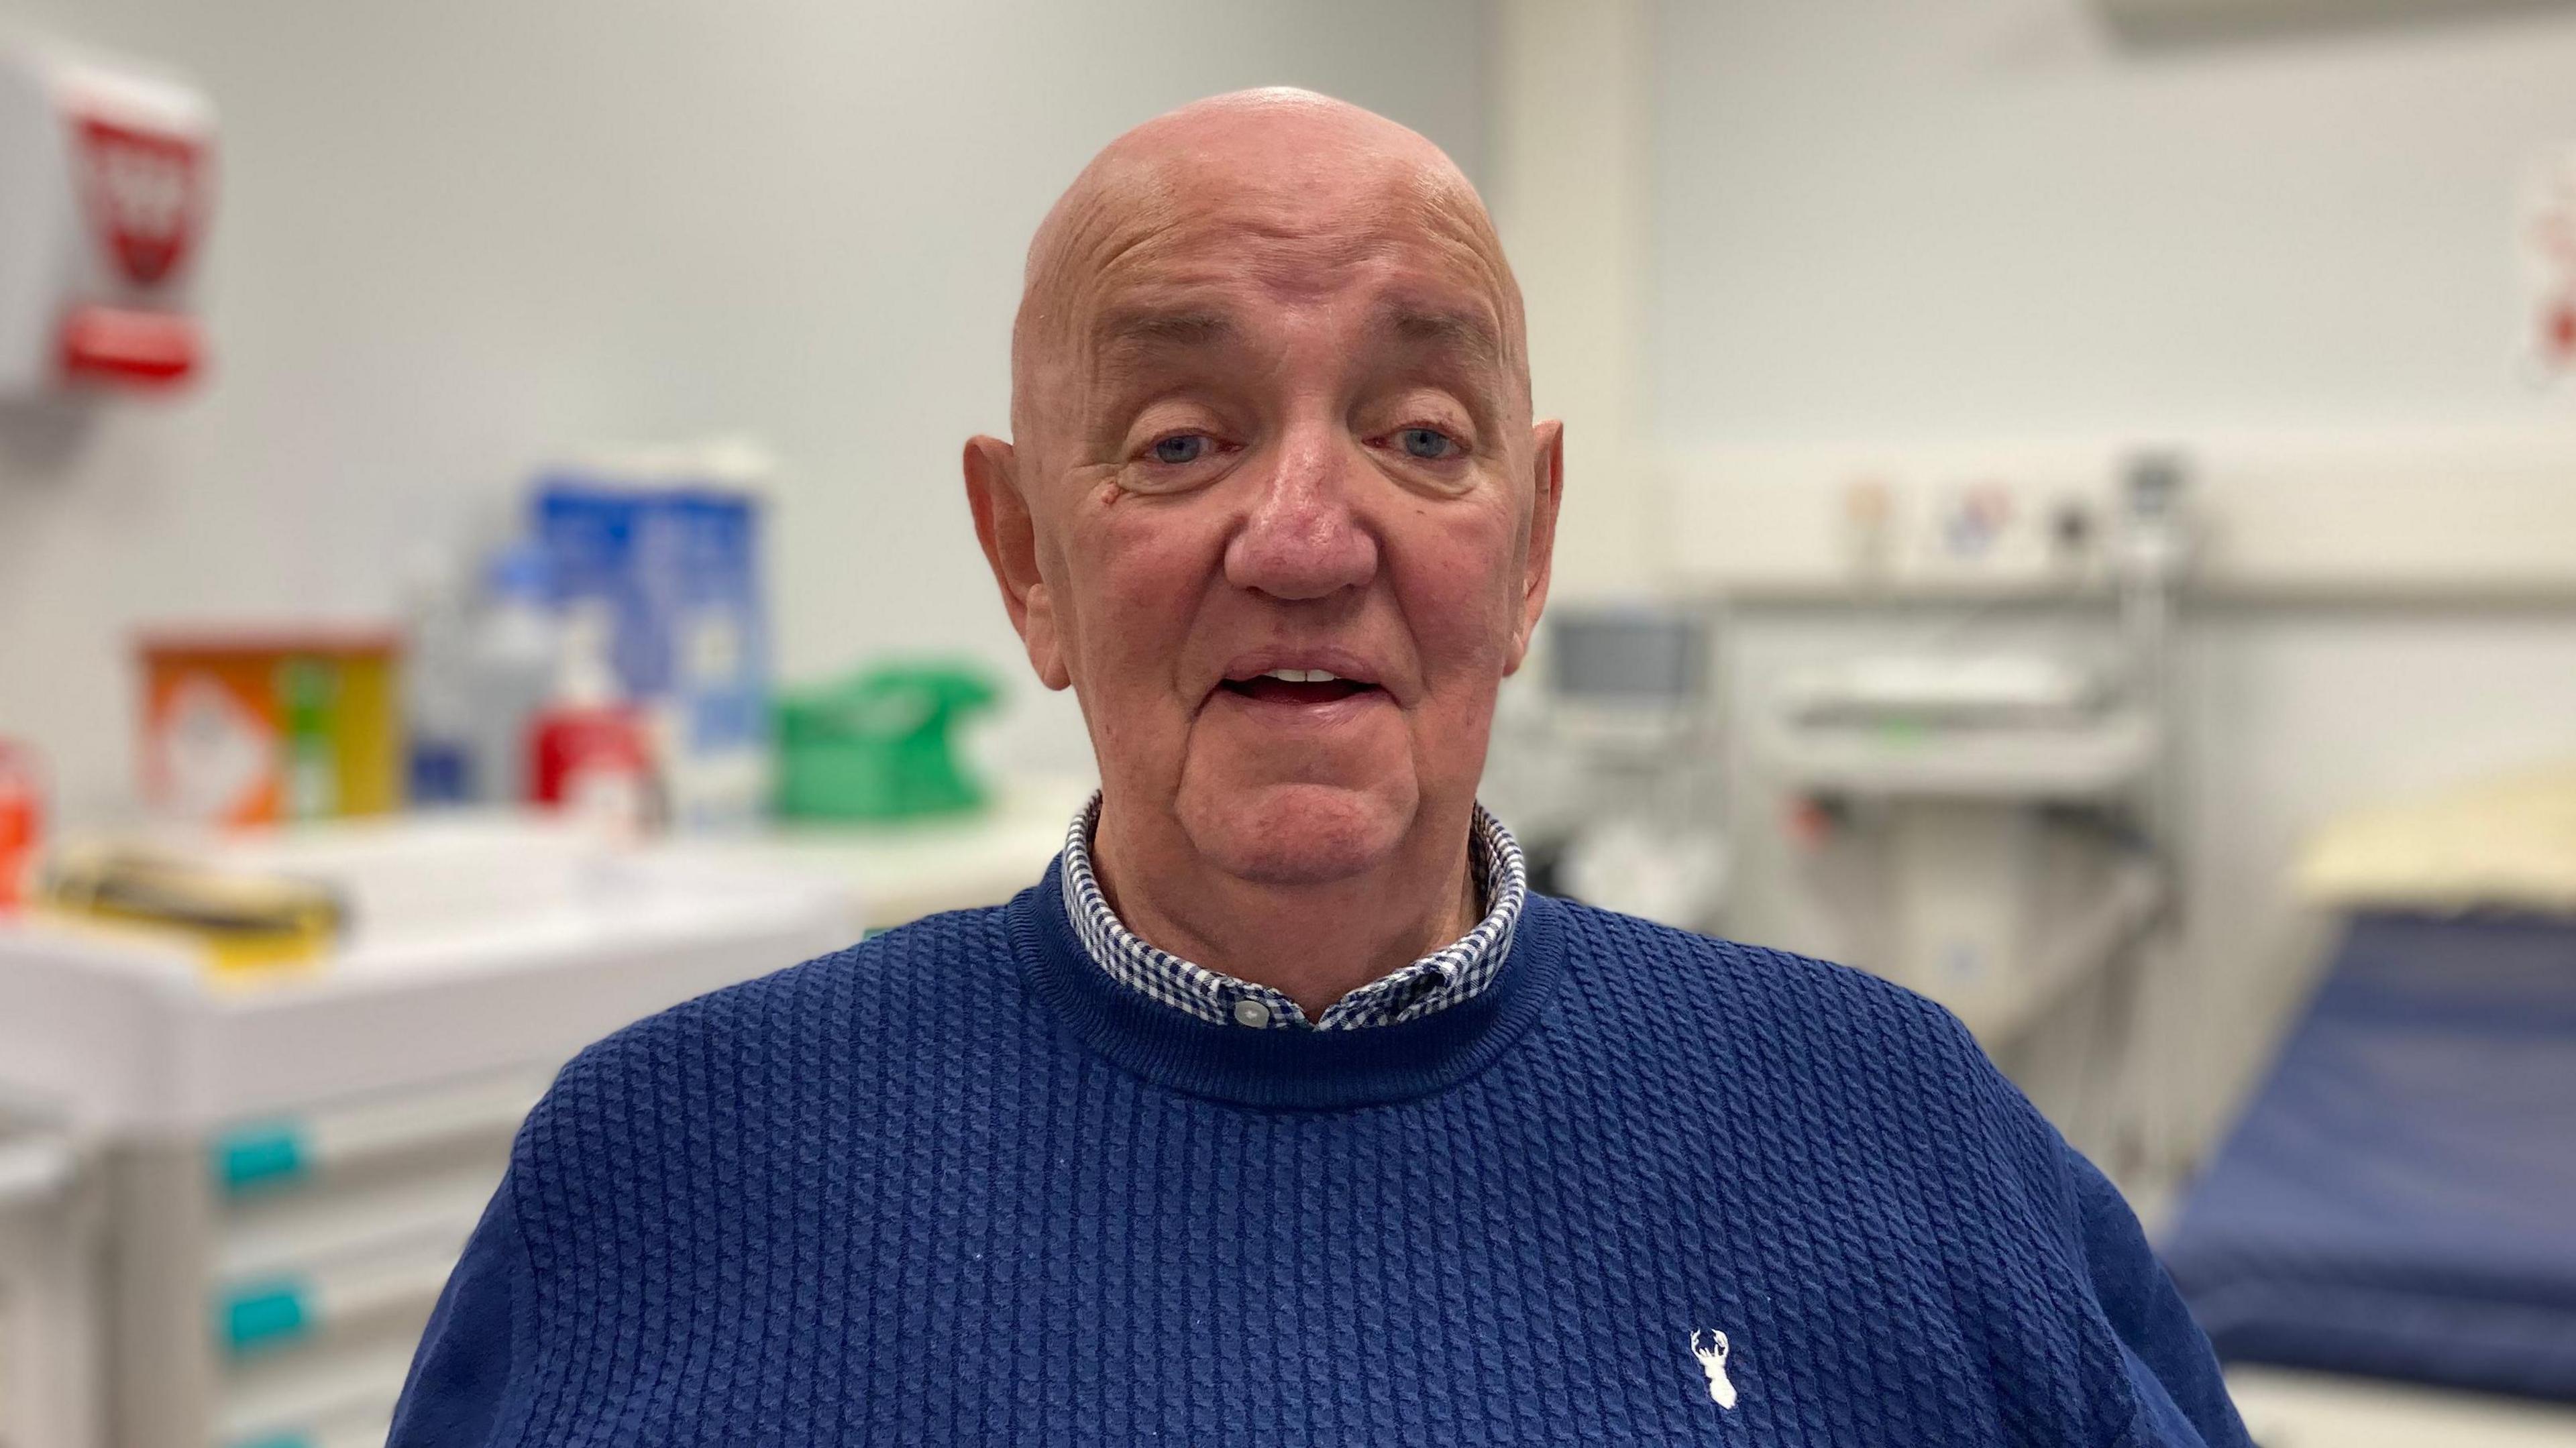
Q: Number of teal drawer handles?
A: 3